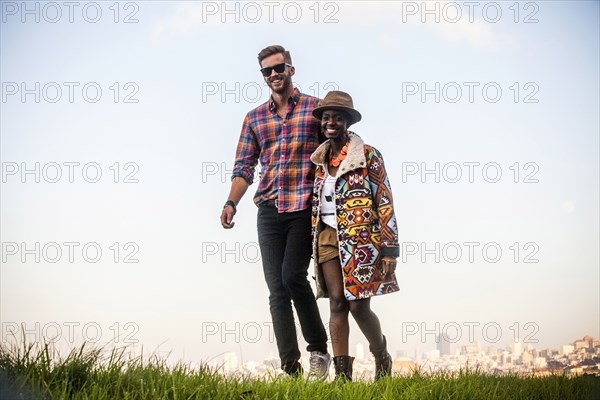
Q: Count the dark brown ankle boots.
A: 2